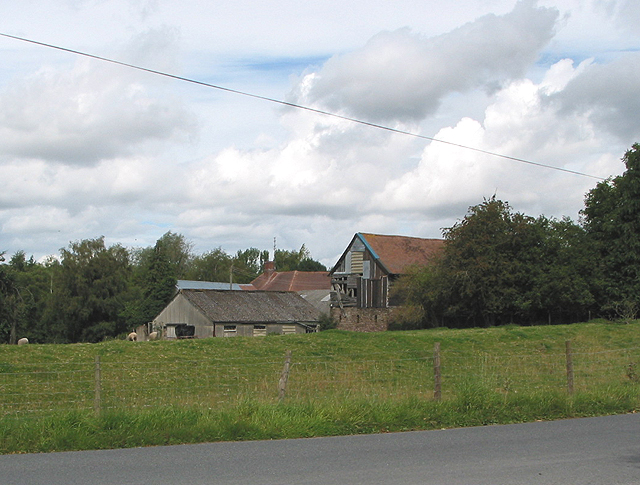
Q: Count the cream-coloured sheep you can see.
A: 3